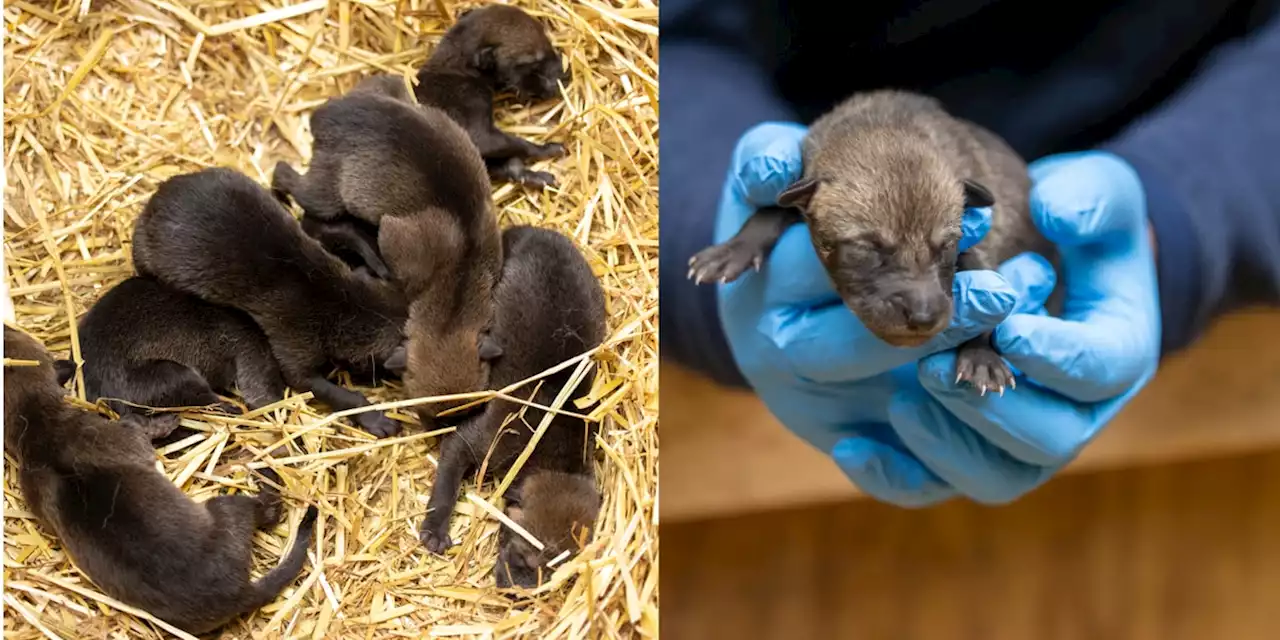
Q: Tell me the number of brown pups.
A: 7